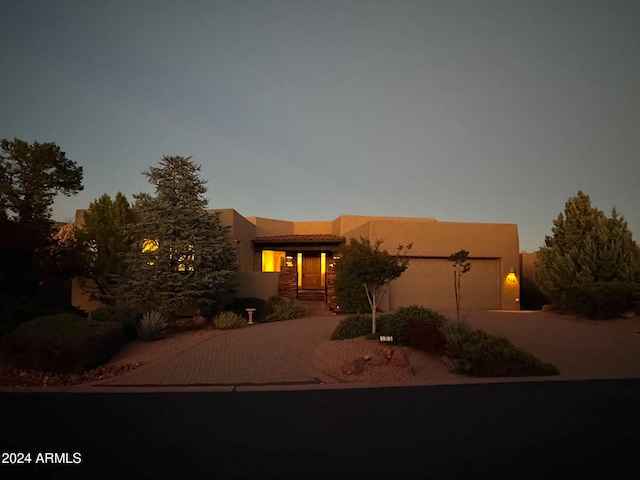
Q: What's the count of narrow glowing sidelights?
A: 2